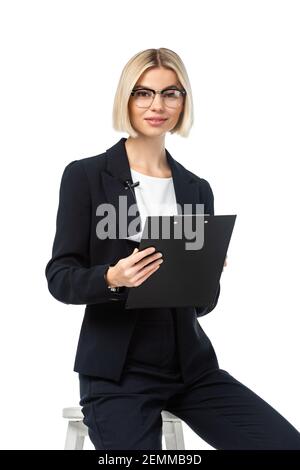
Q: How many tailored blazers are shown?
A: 1